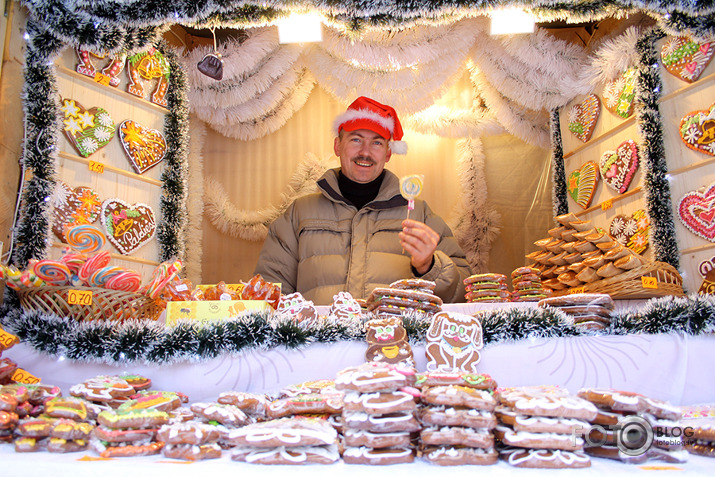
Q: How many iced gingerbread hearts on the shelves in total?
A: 12